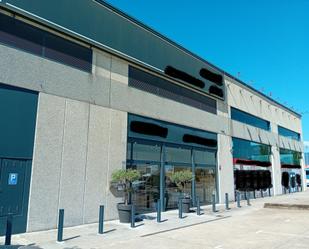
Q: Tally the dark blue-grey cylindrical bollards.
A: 11